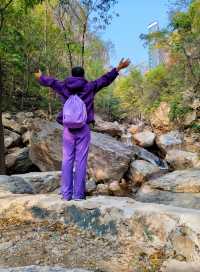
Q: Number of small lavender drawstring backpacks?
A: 1